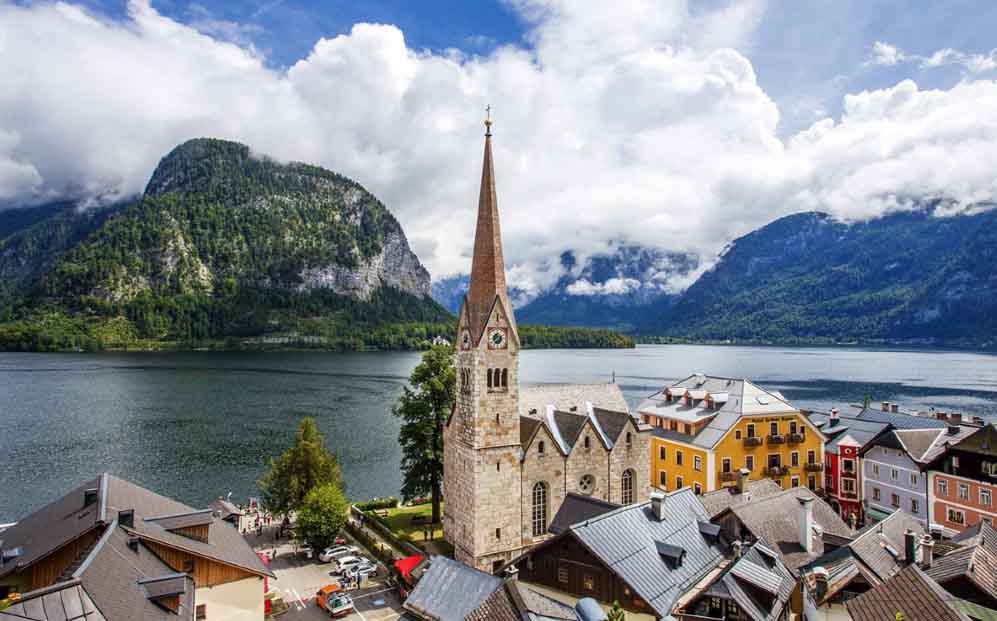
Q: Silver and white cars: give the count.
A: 3